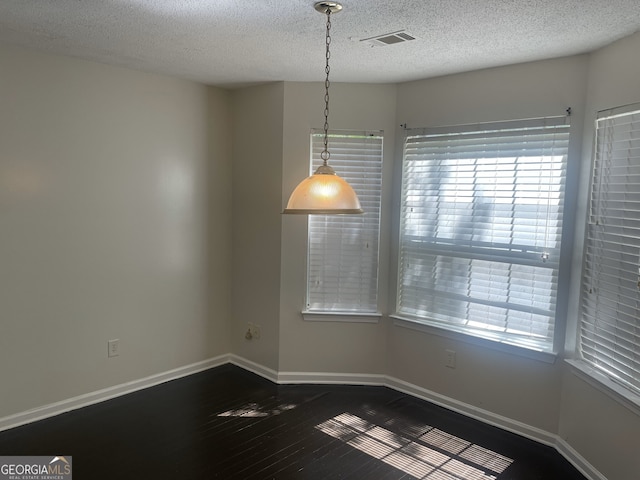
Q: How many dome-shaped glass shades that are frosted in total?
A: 1